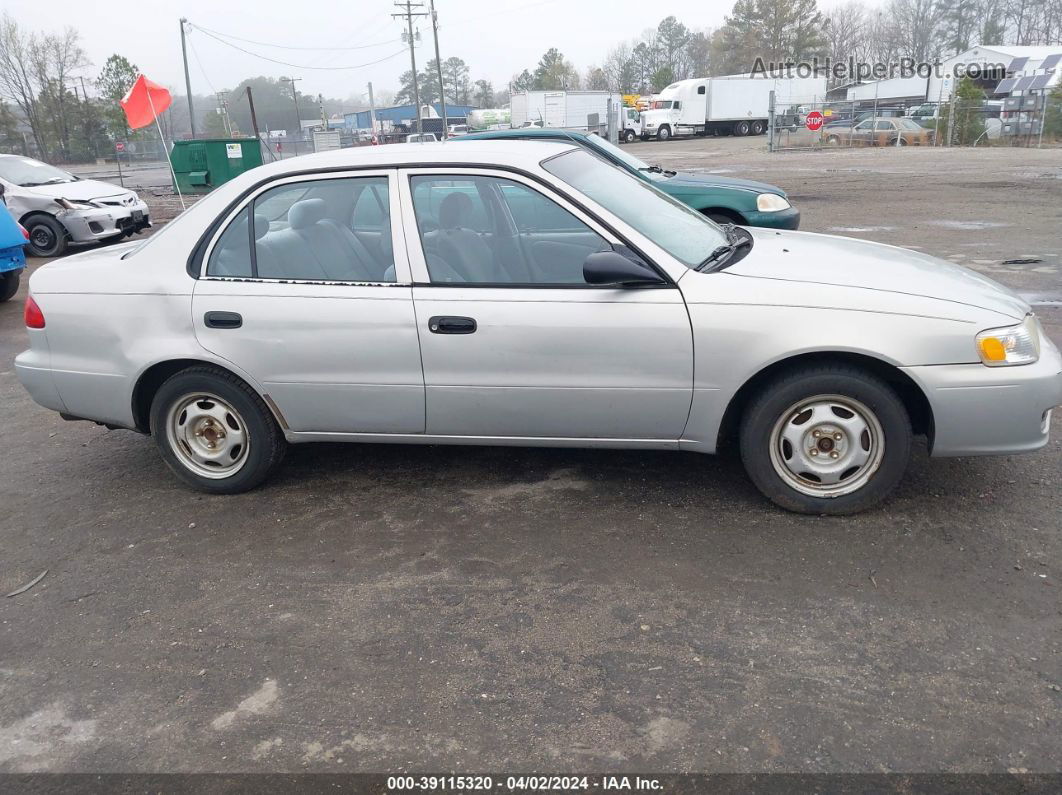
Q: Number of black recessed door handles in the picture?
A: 2